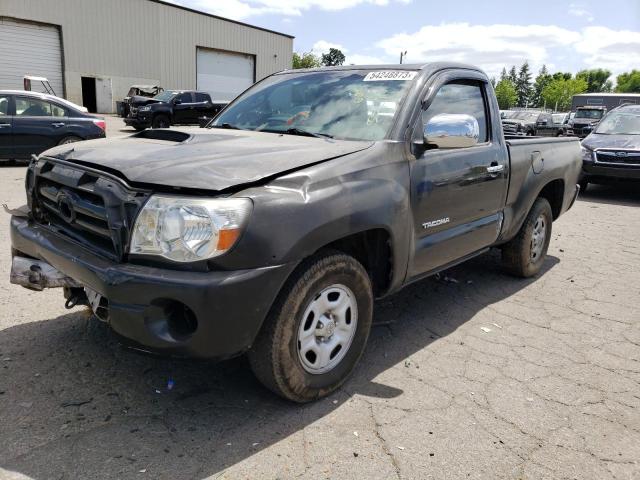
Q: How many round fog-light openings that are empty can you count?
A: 1